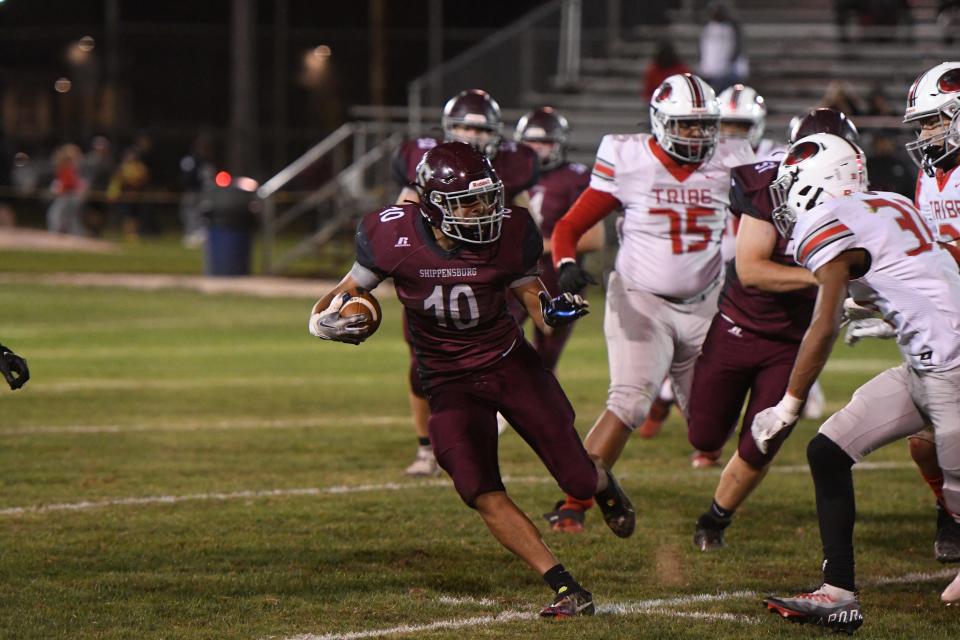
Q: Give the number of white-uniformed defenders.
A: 4